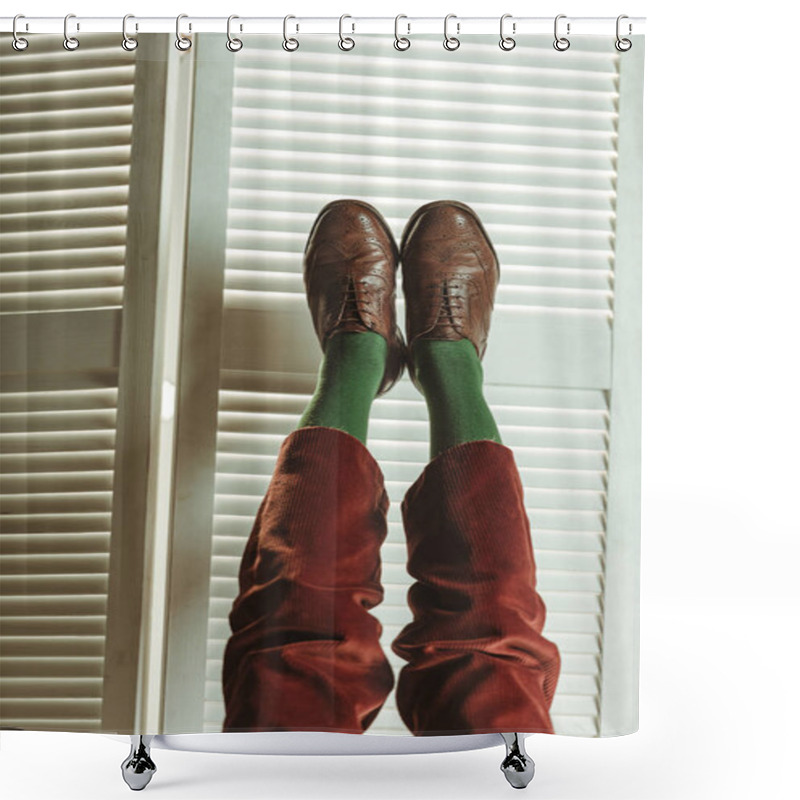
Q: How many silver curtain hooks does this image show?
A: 12